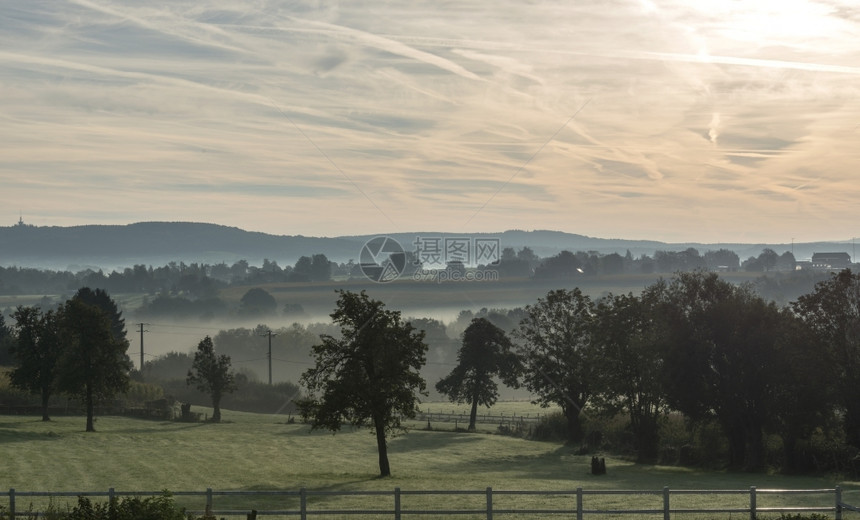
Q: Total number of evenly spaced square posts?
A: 10